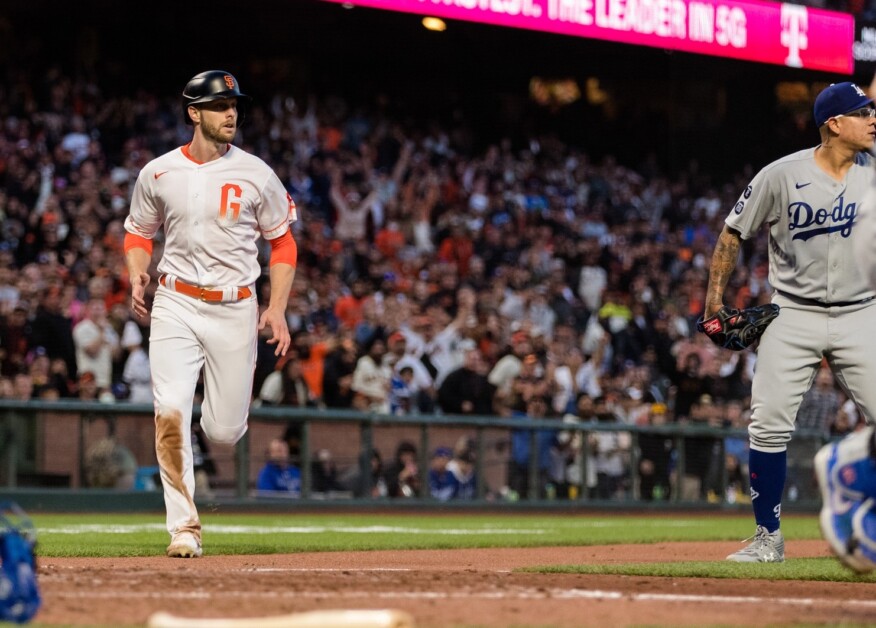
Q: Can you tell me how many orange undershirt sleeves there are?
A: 2